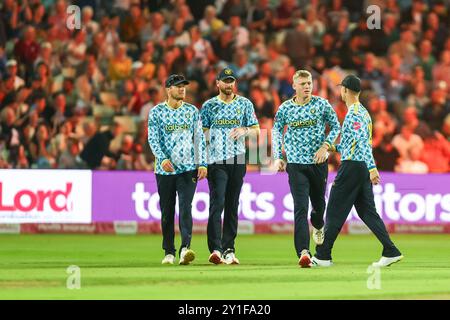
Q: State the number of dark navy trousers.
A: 4